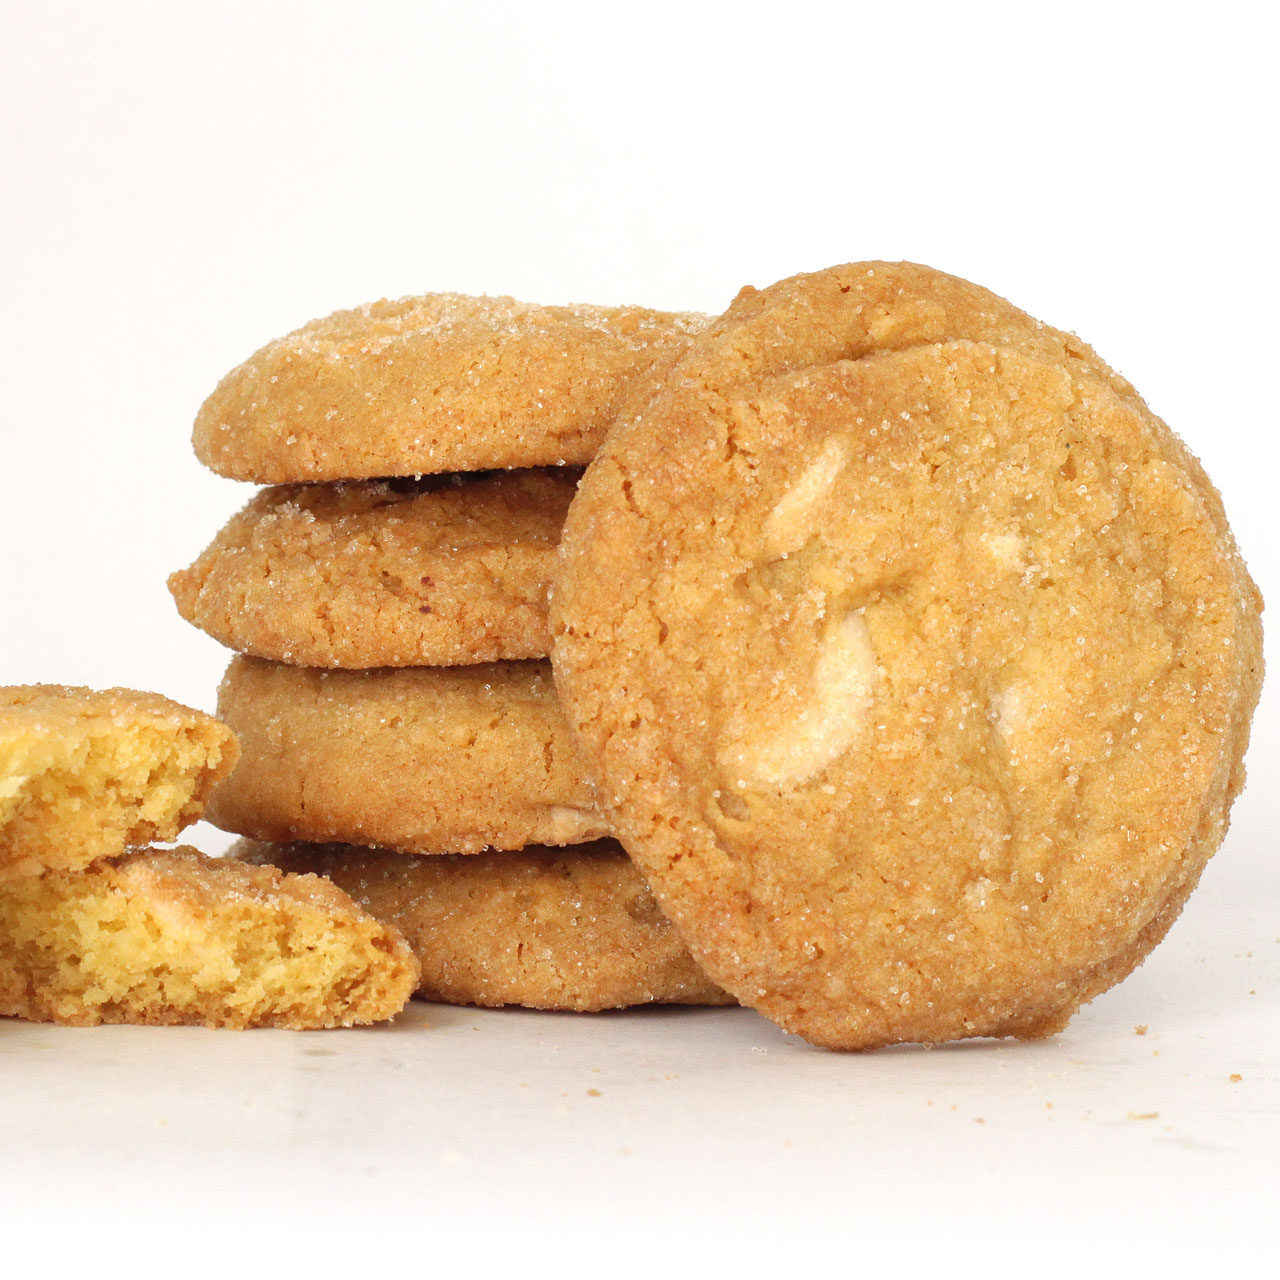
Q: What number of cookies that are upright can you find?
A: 1